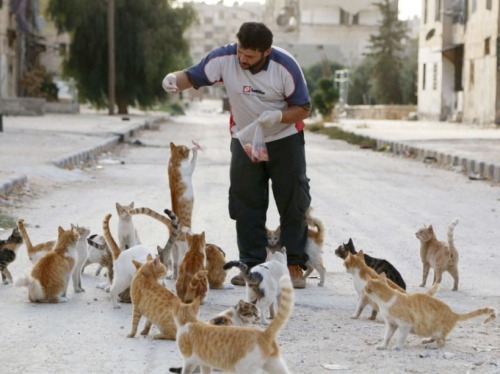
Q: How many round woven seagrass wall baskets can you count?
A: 0